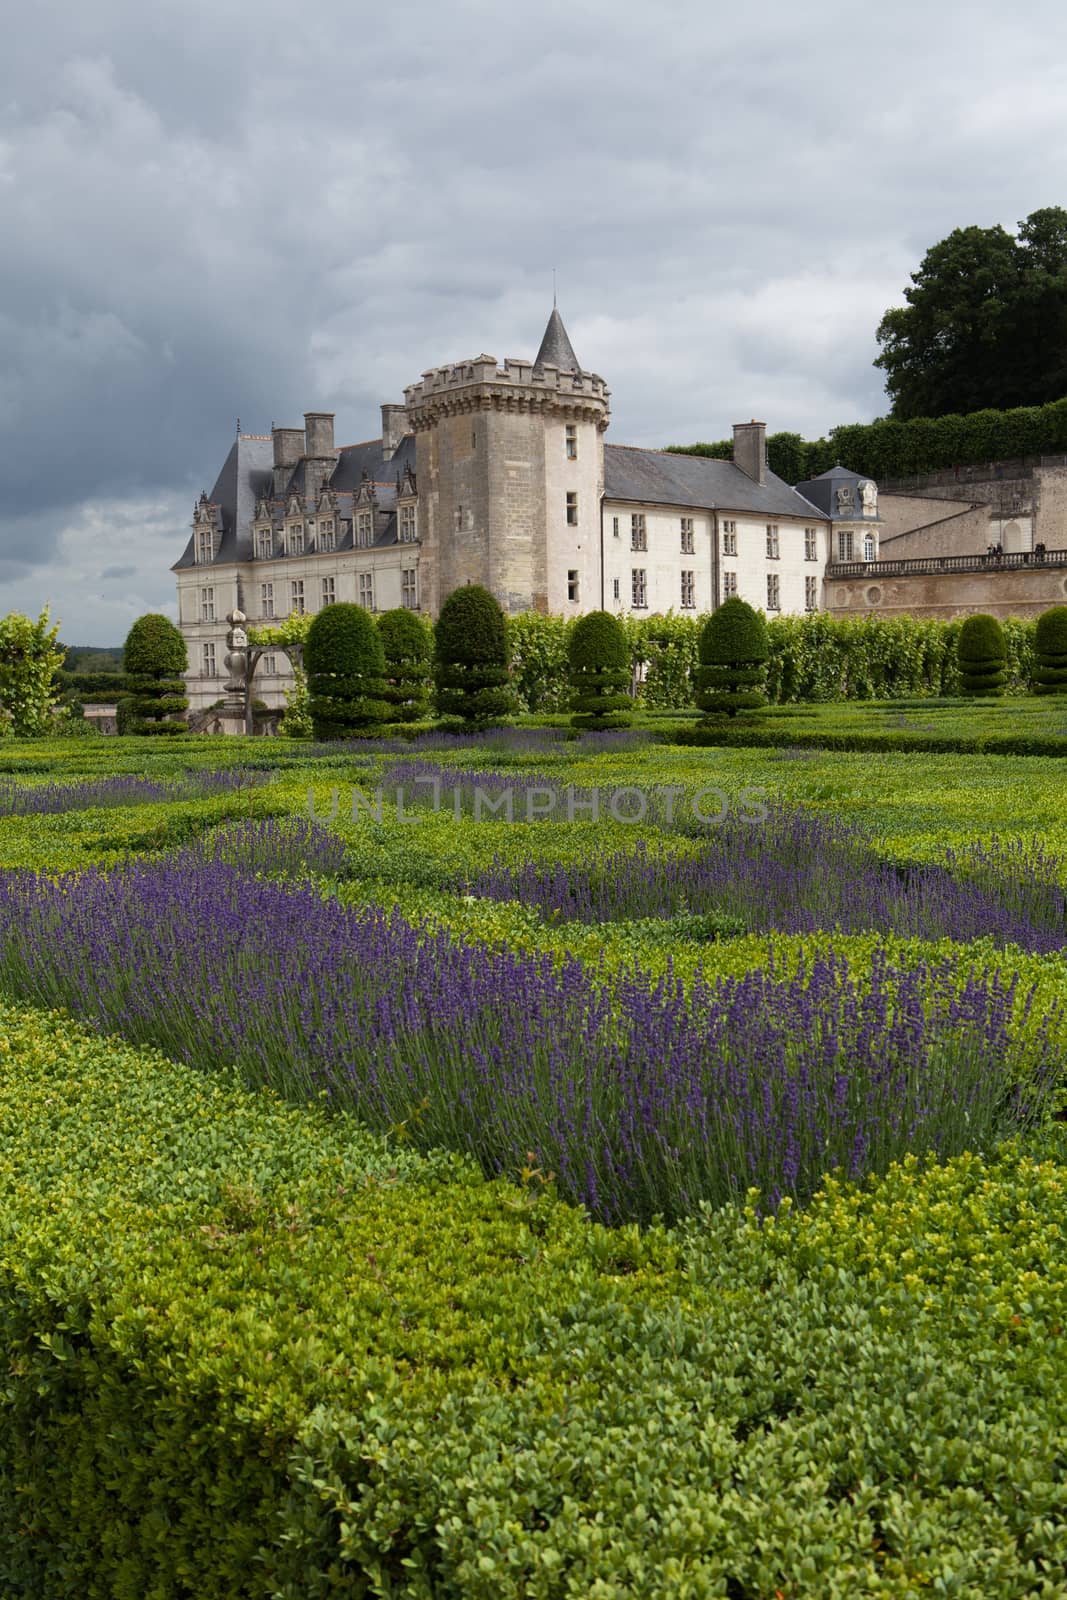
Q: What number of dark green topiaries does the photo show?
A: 8